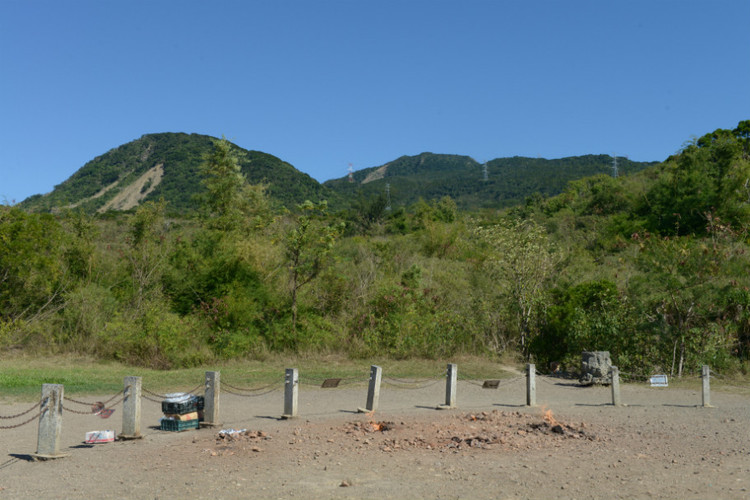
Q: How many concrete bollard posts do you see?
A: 9